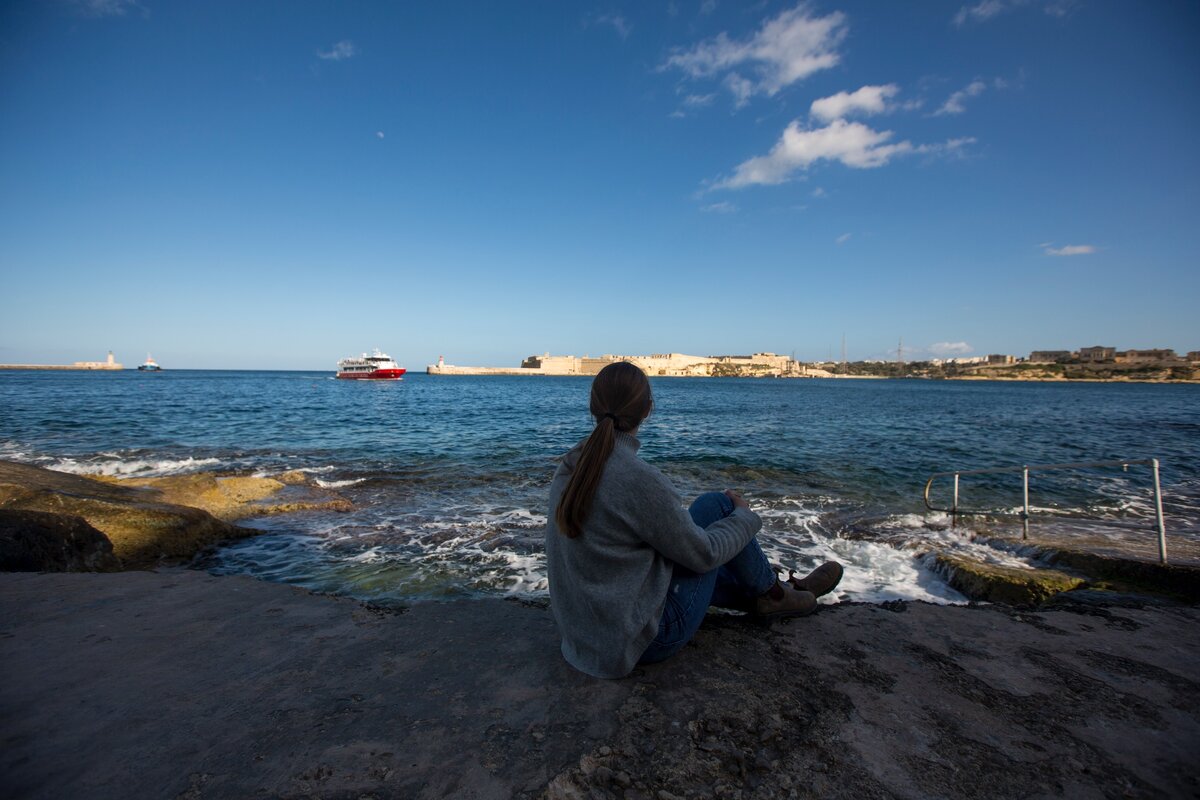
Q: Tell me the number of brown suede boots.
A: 2